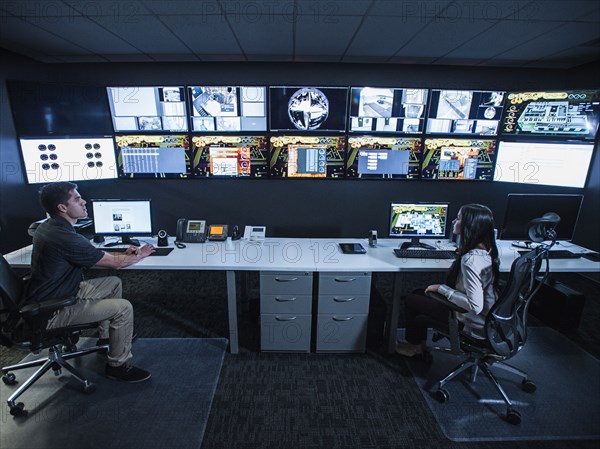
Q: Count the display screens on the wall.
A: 14